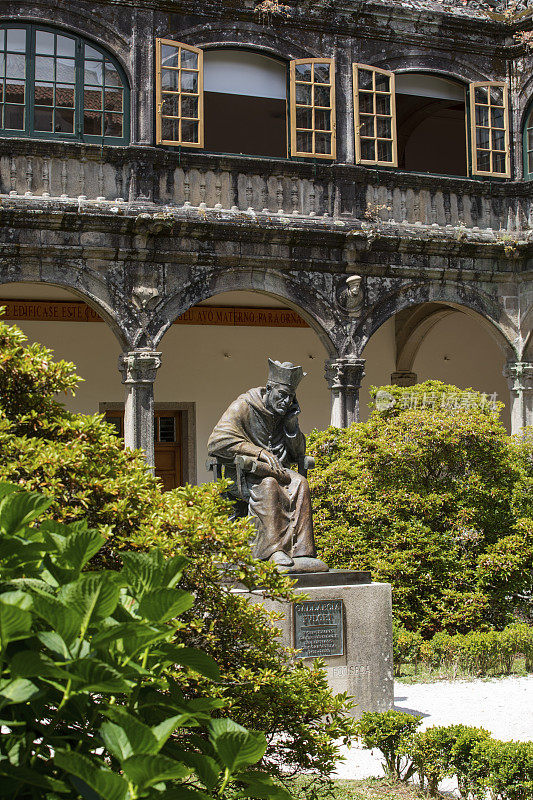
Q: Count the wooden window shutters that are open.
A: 4